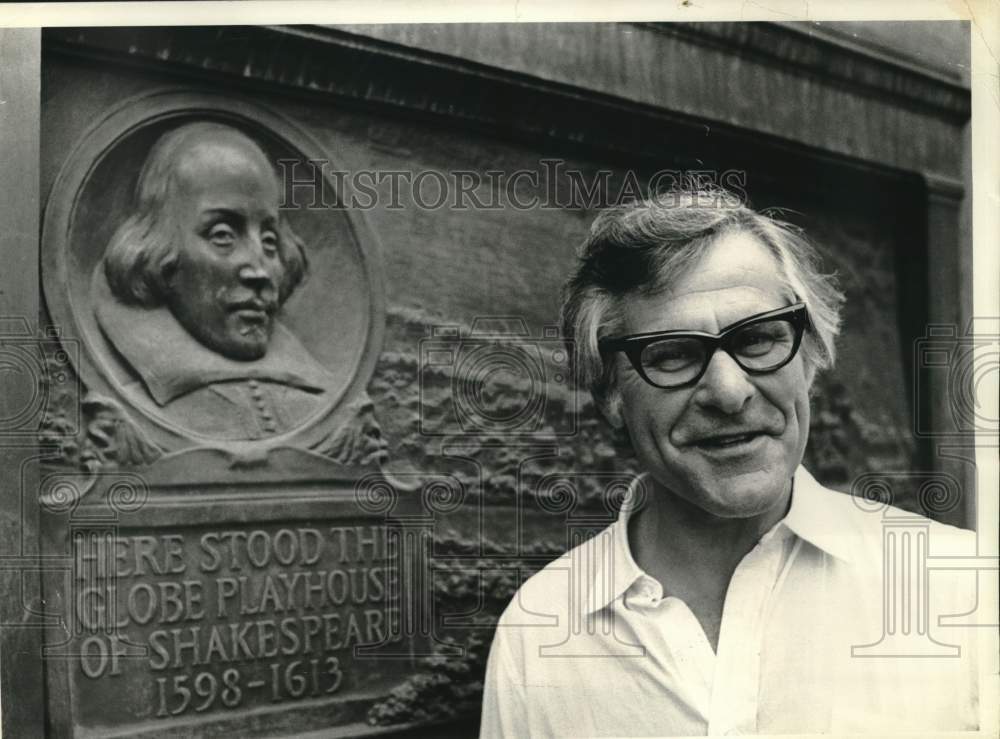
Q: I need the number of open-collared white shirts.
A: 1